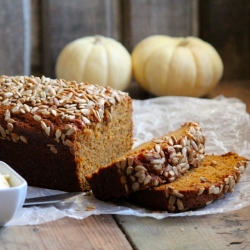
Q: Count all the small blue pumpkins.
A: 0